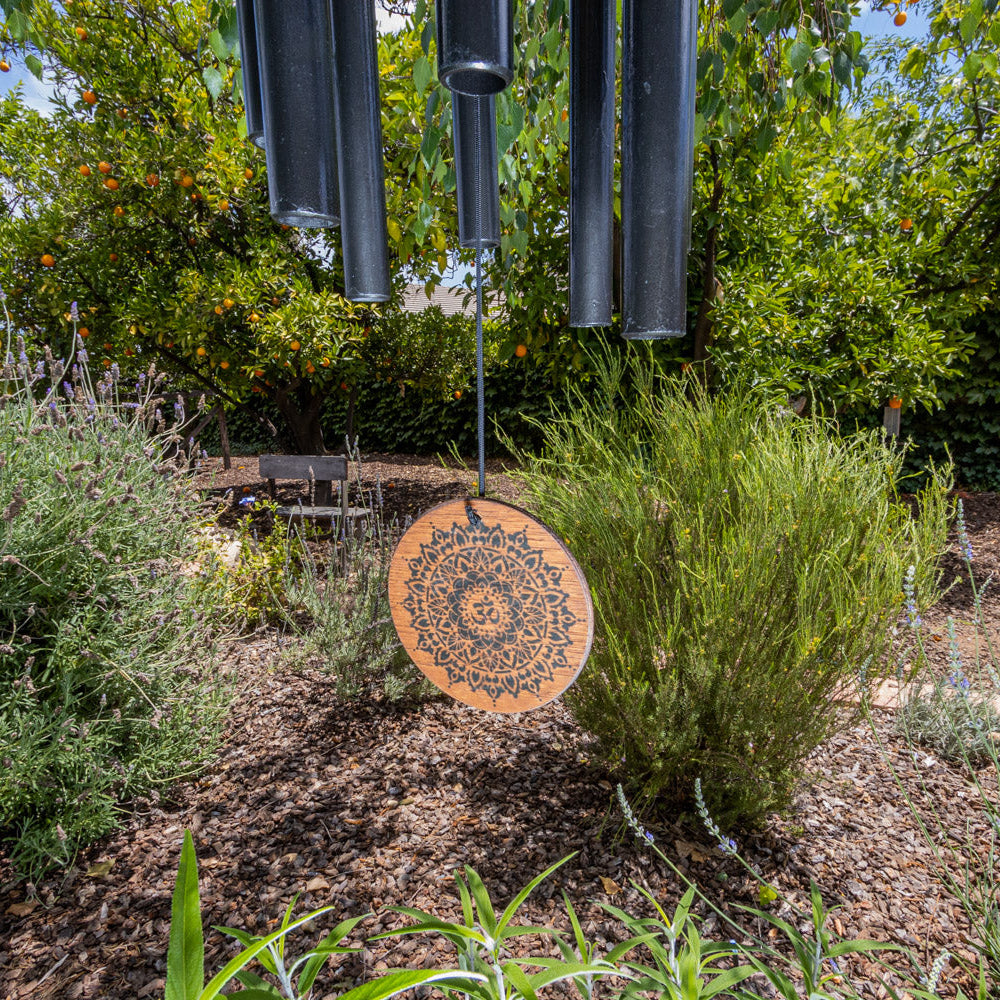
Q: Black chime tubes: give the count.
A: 7